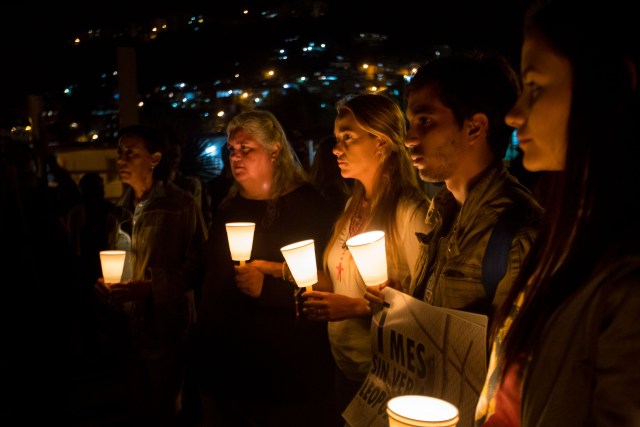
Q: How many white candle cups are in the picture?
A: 5